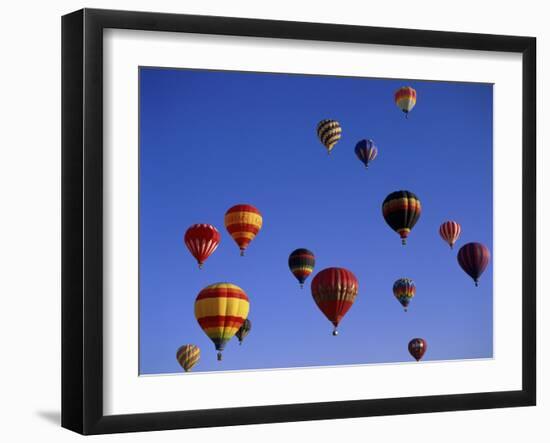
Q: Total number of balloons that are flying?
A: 15